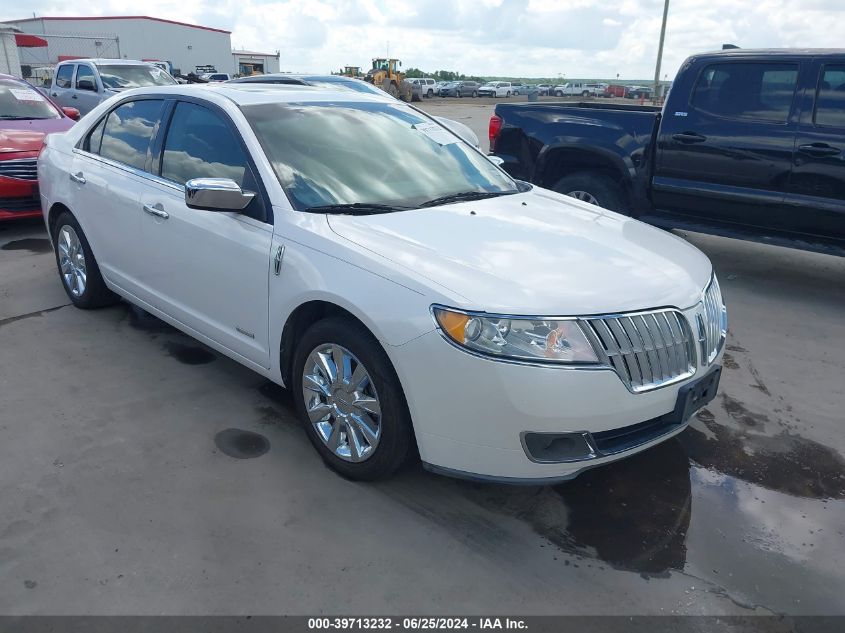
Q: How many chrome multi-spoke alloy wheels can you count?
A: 2